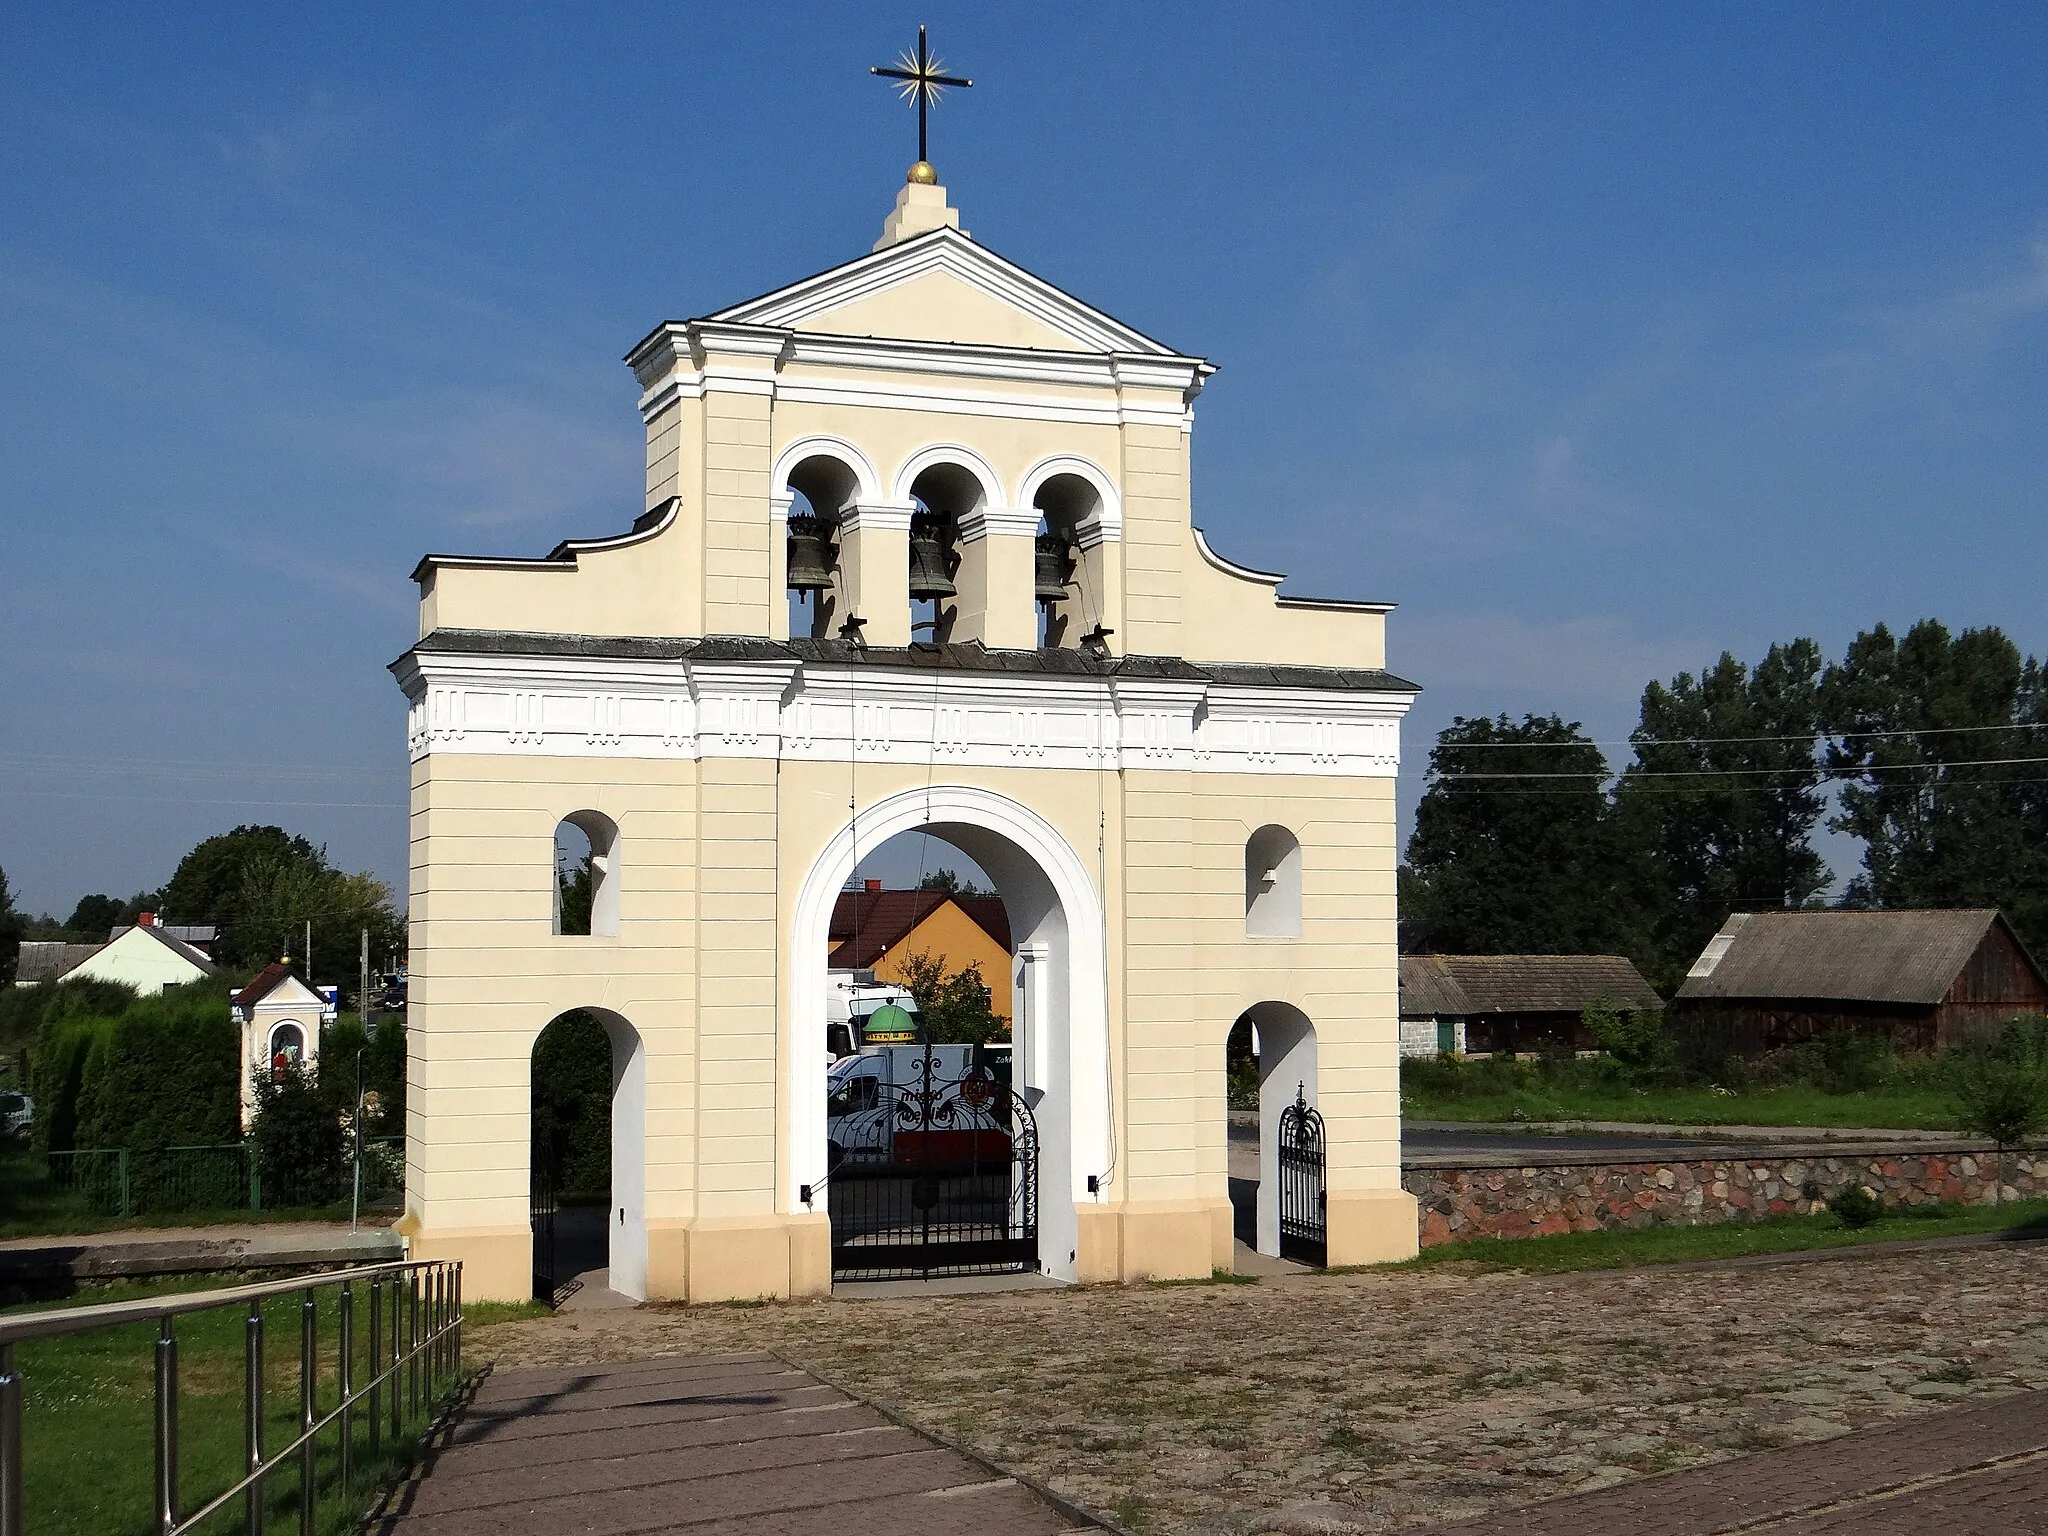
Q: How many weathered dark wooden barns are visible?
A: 2